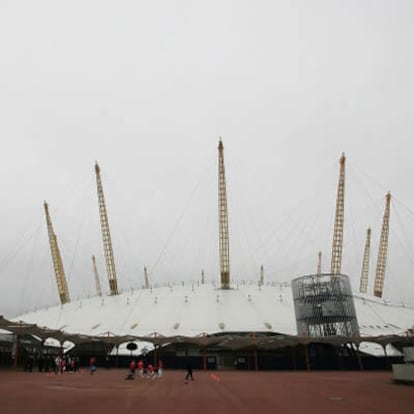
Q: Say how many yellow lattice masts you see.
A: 11